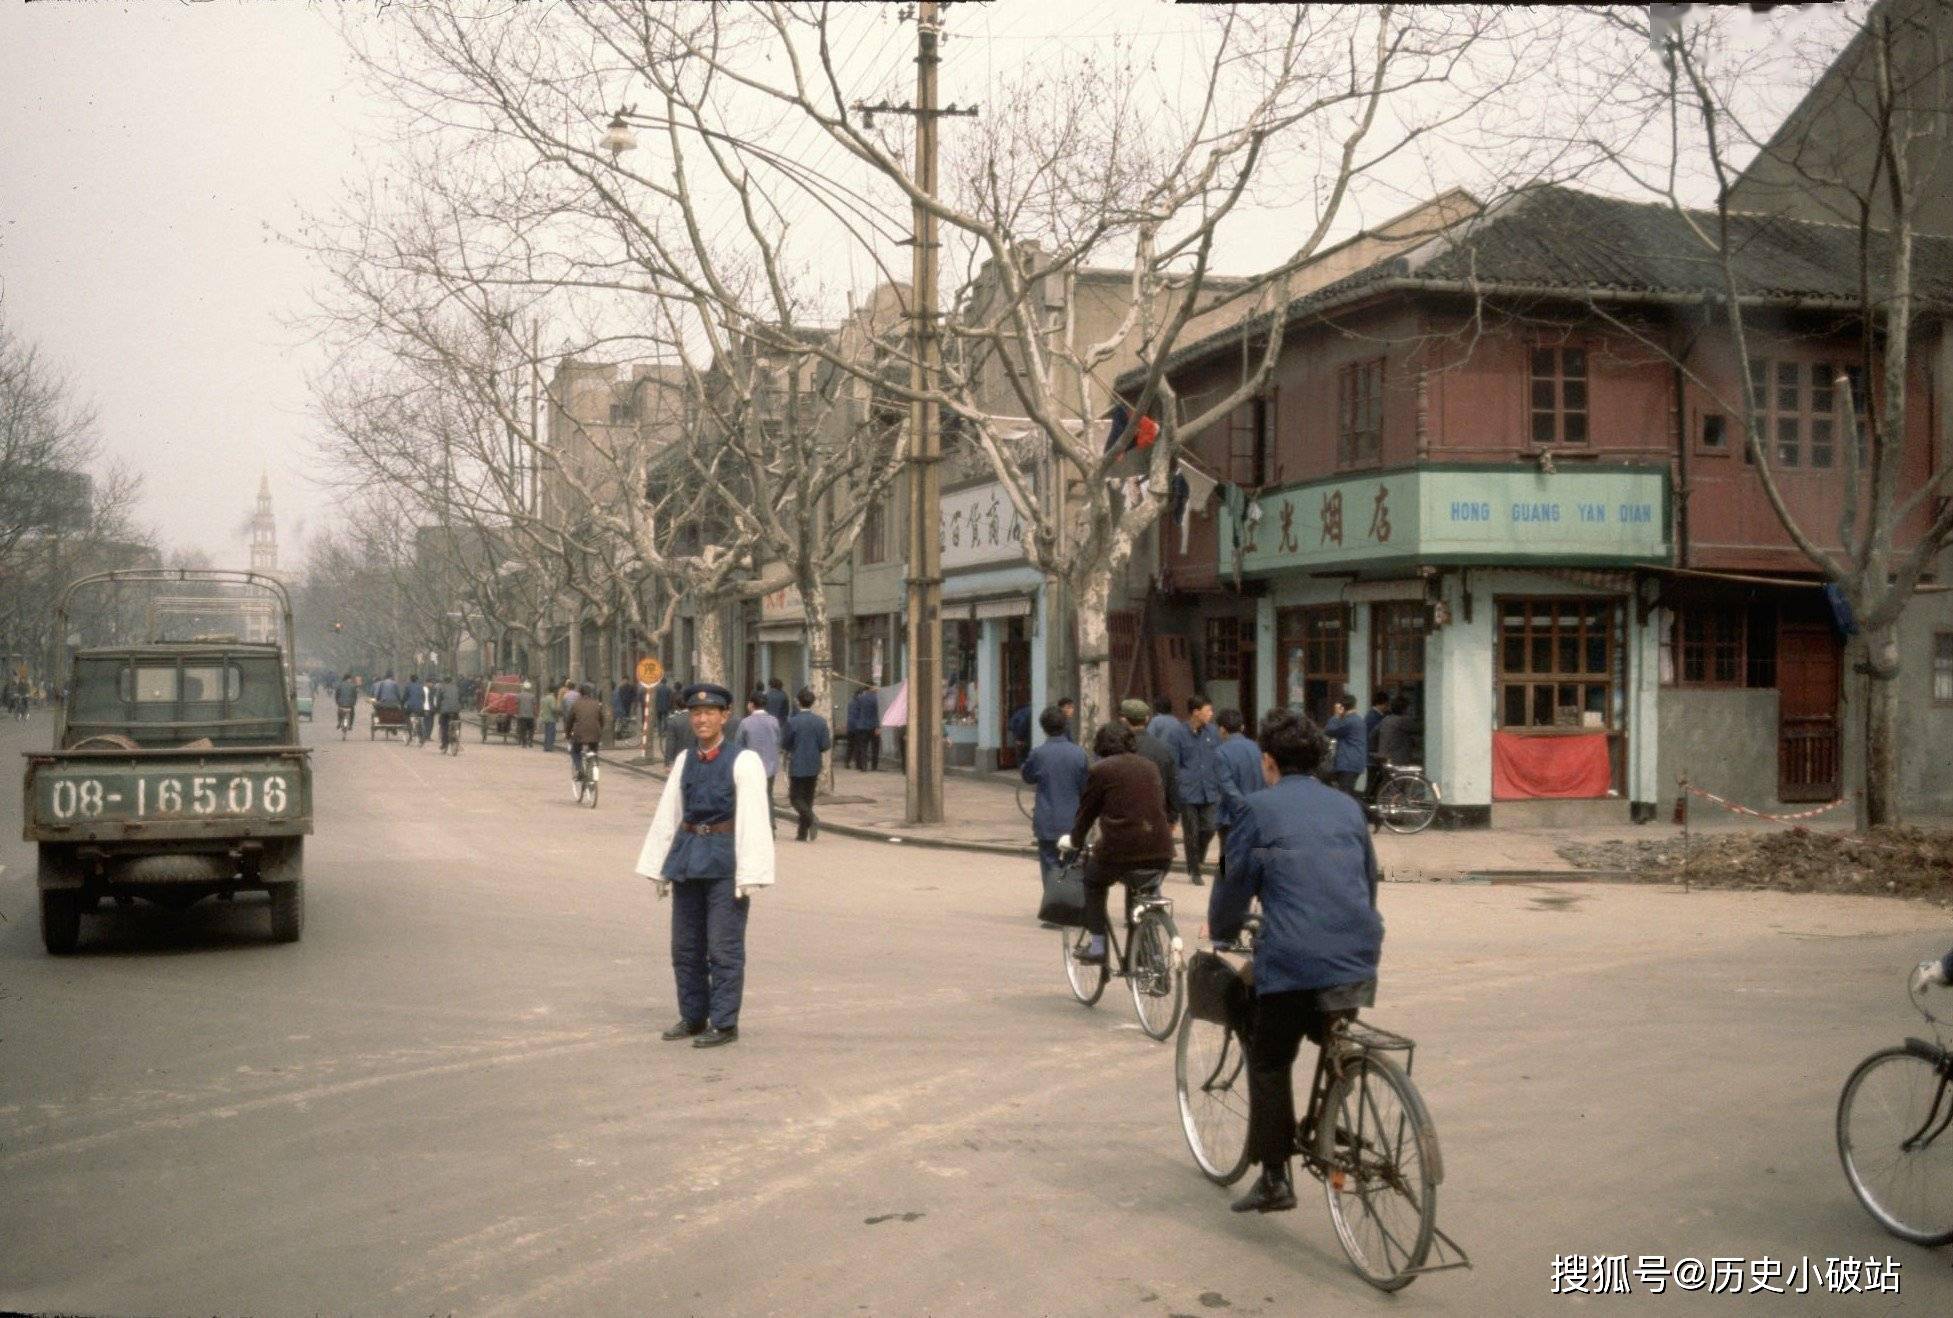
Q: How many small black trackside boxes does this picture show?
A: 0